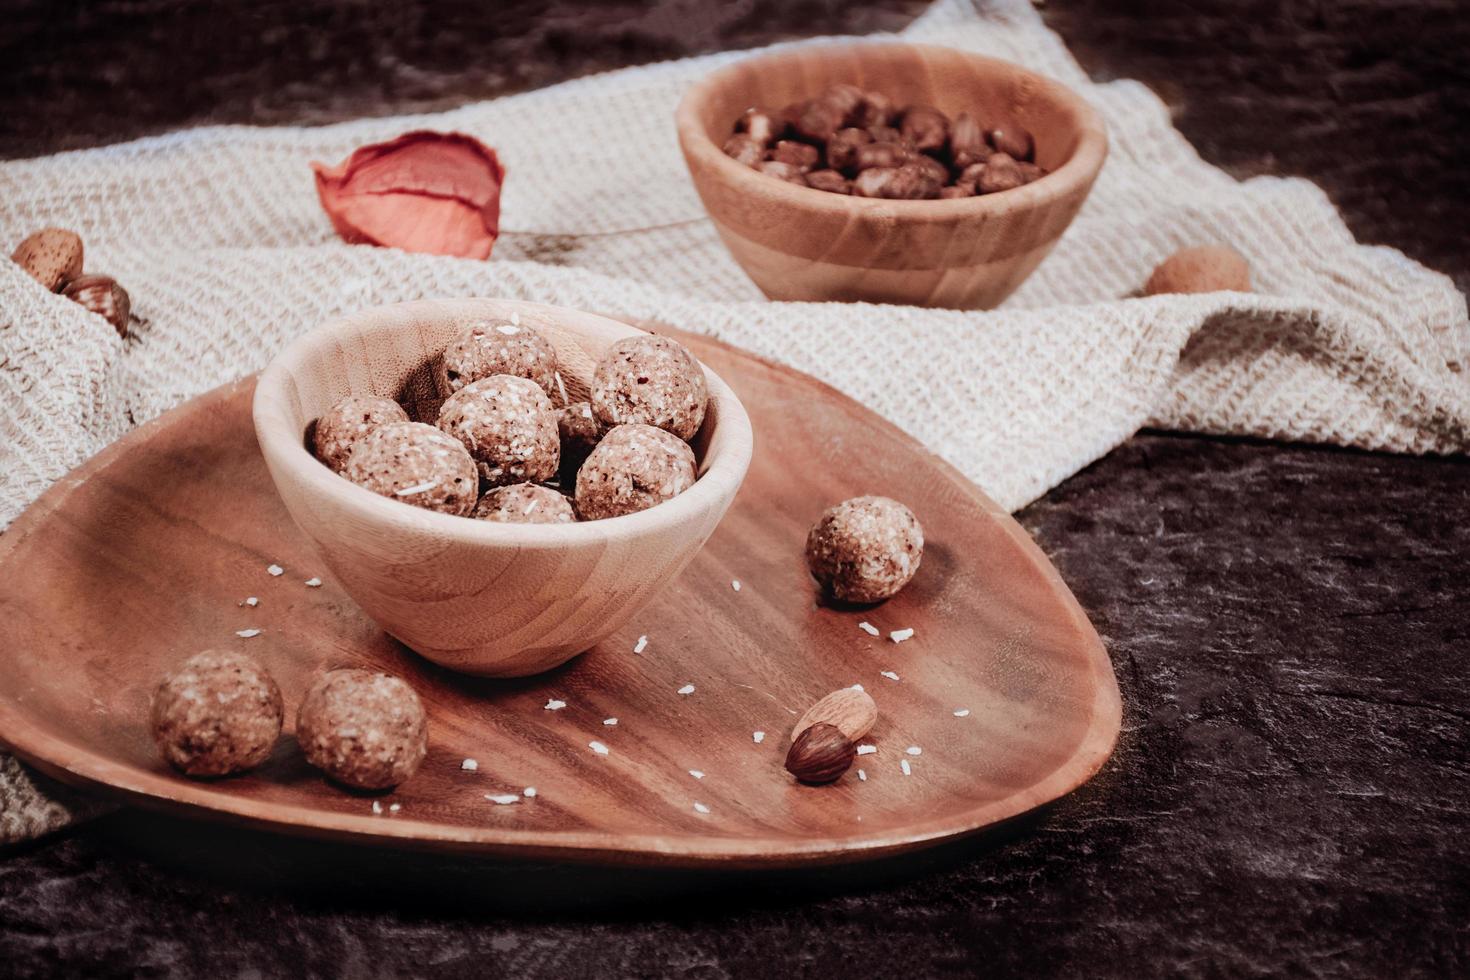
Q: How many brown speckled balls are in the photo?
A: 11